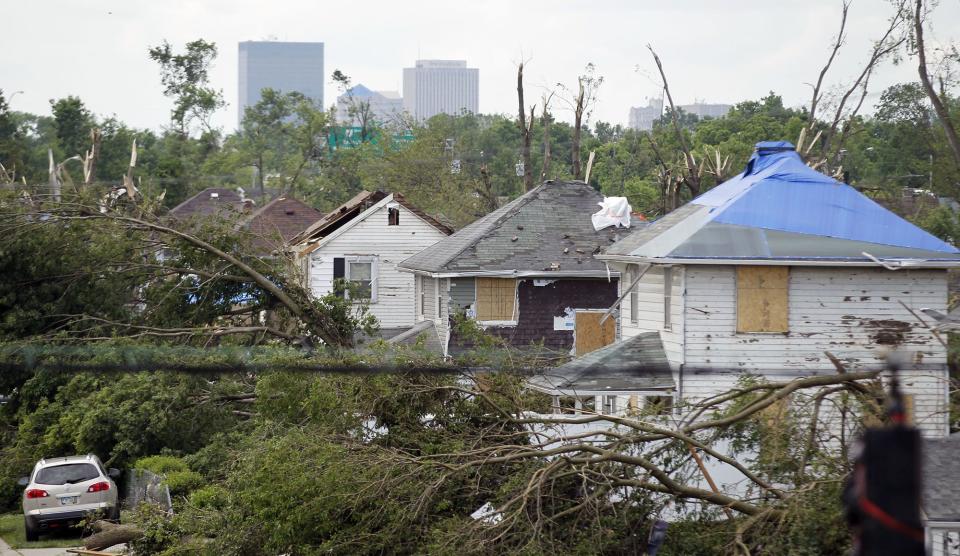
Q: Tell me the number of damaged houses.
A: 3